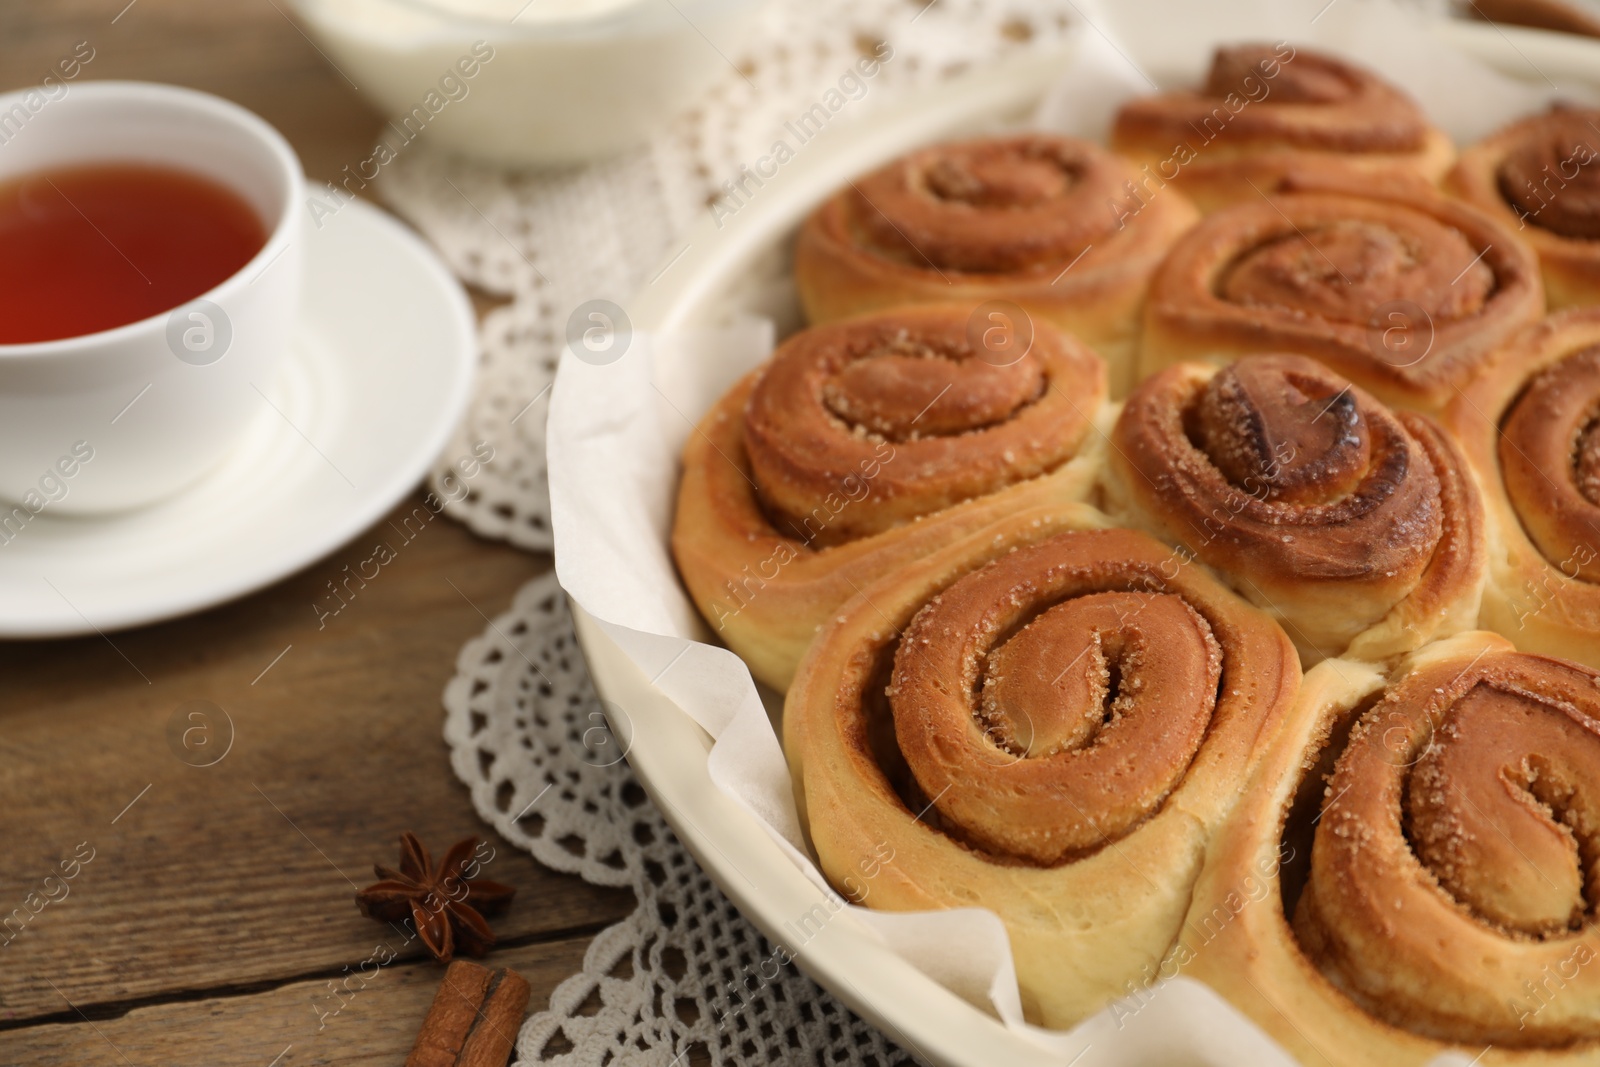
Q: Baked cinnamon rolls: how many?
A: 9